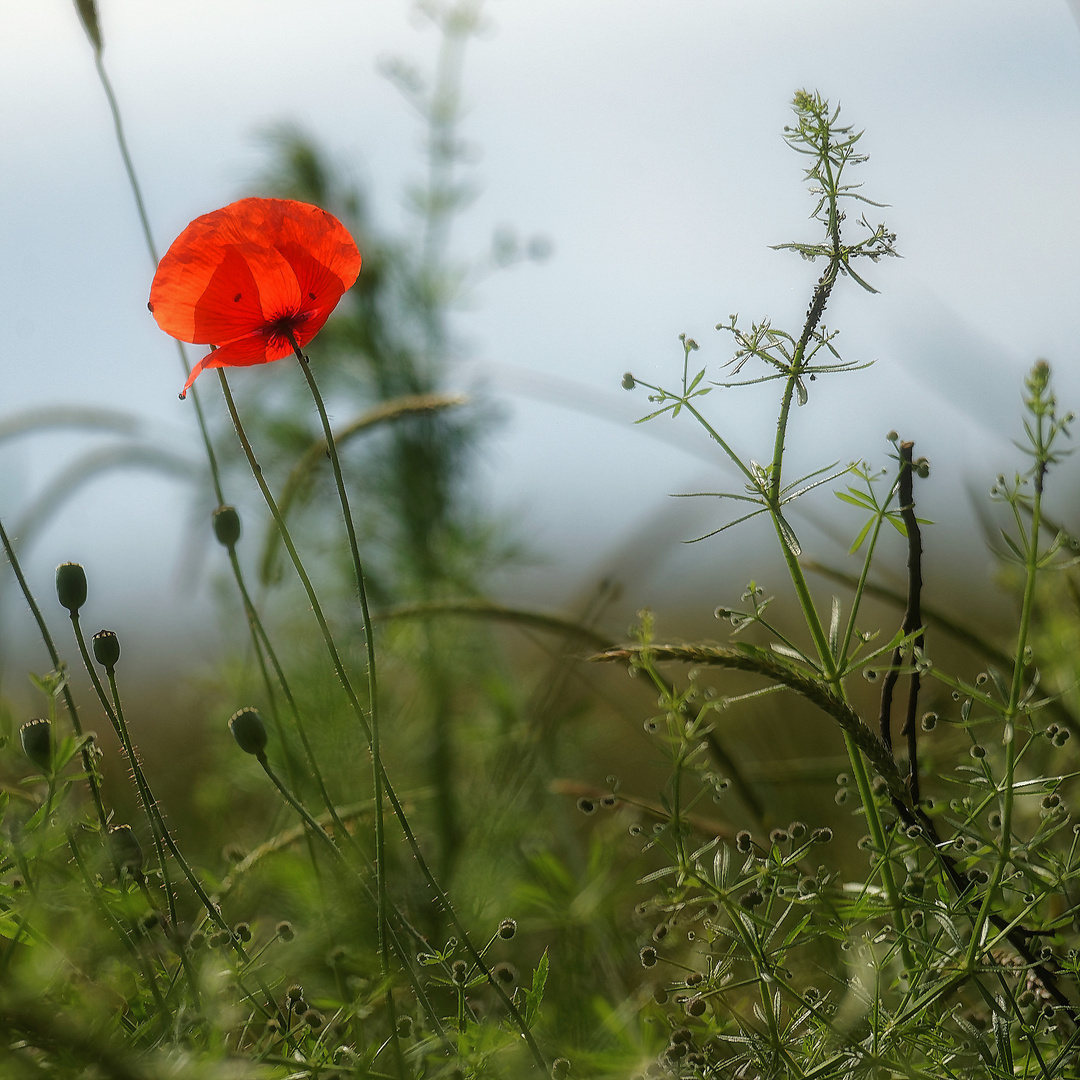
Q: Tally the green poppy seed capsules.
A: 6